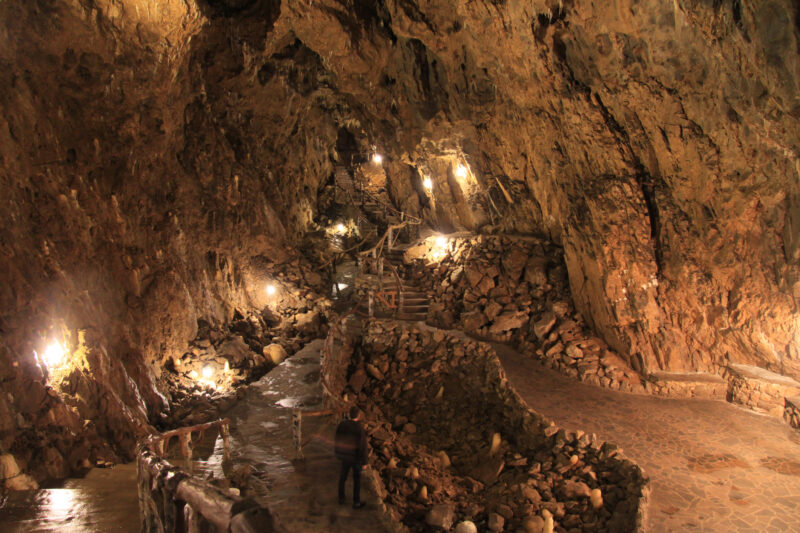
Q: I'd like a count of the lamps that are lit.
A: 8